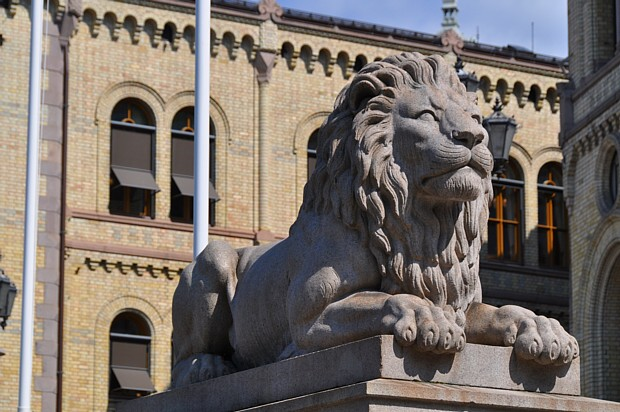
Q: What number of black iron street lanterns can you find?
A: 3